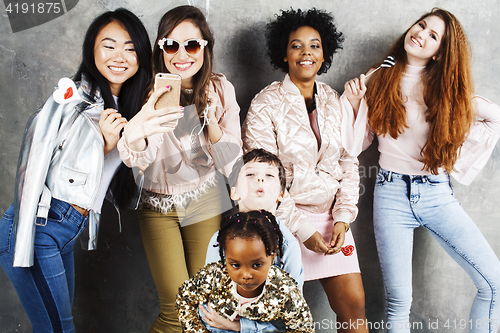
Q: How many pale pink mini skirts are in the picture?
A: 1